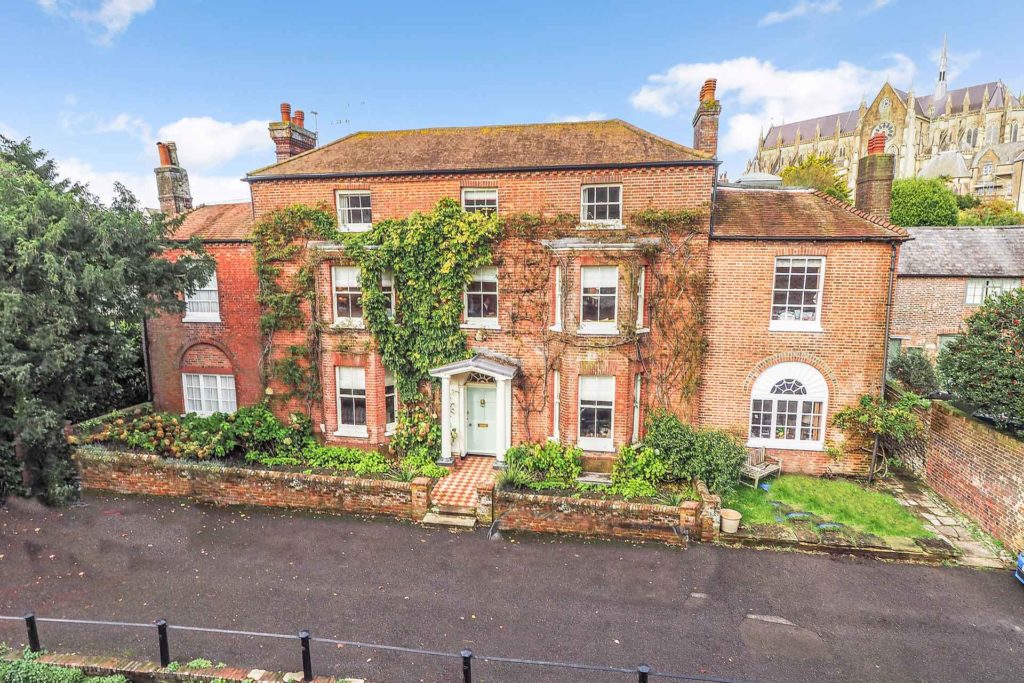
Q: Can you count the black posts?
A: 5